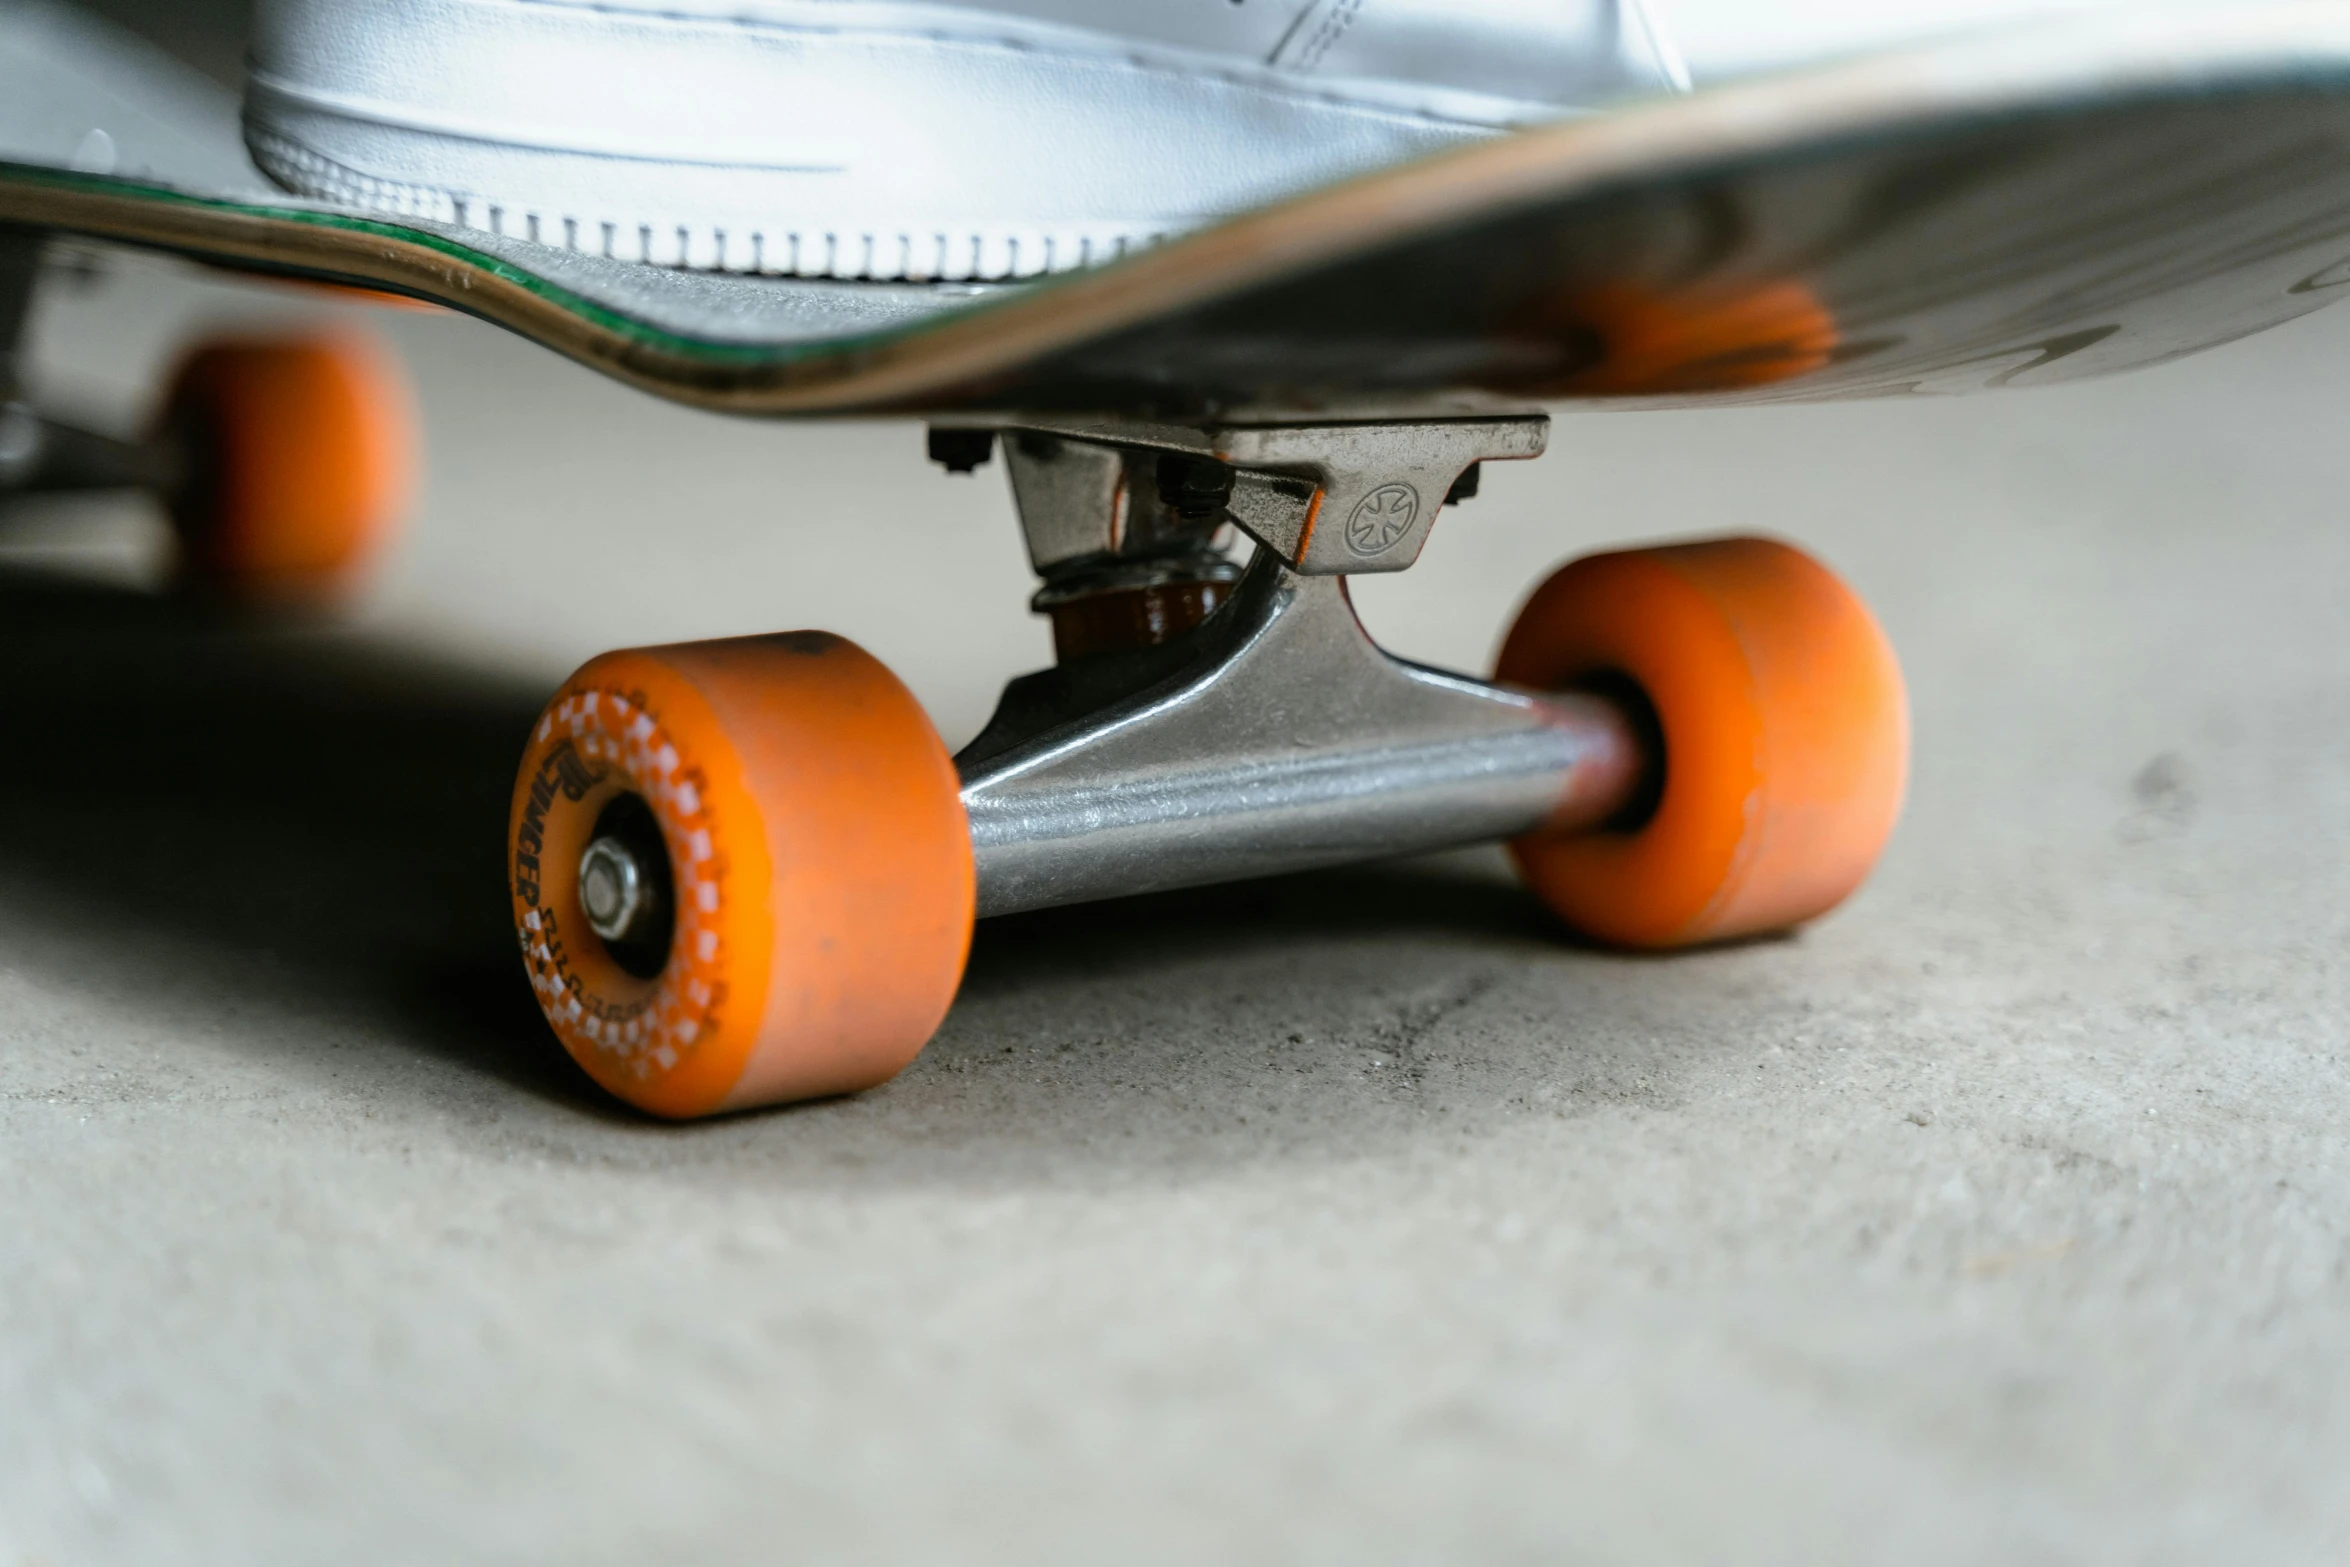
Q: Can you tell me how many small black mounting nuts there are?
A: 3